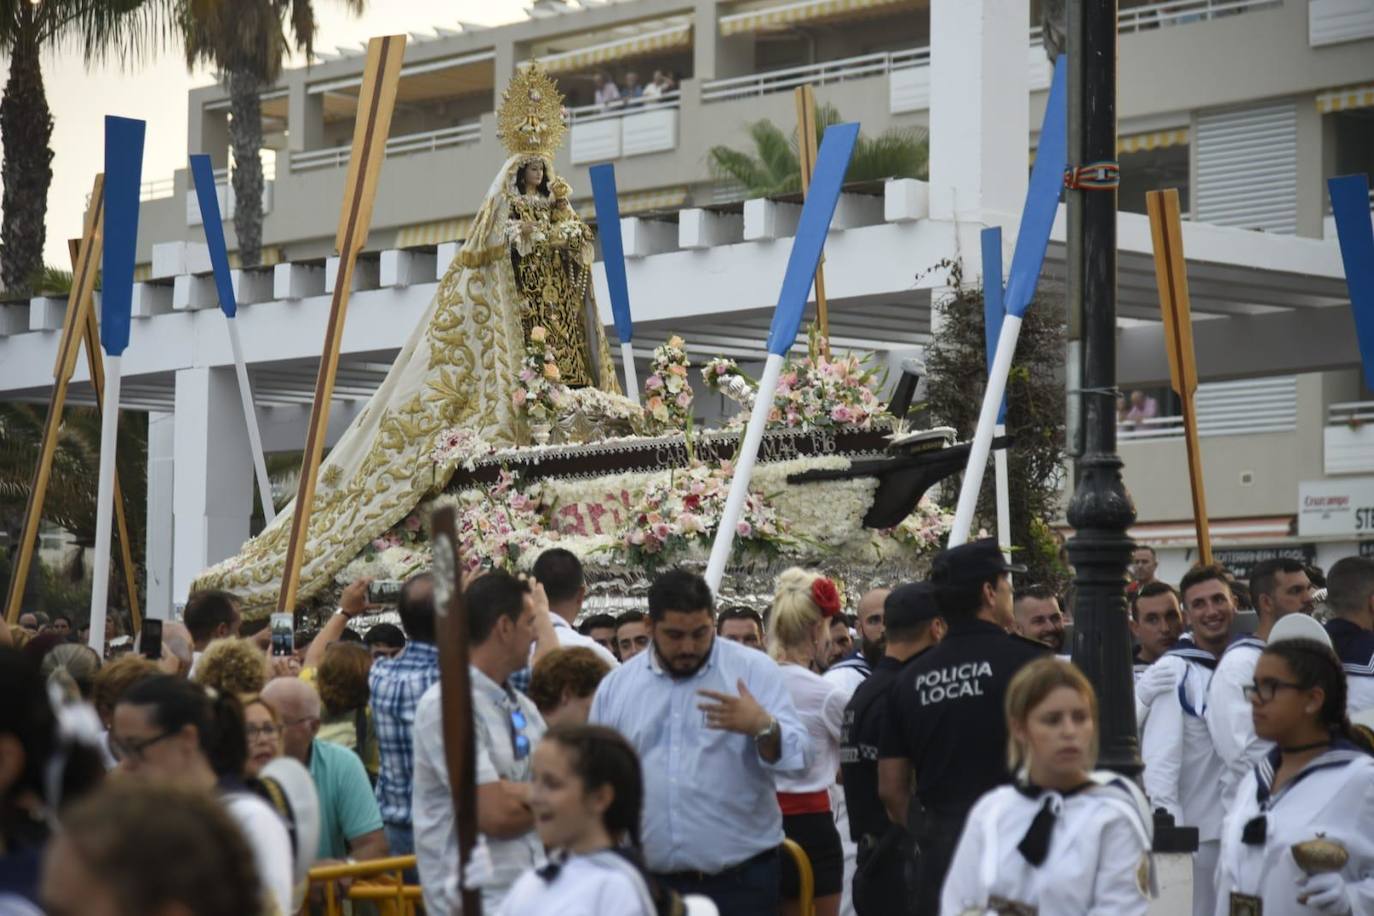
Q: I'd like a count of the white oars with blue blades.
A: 7